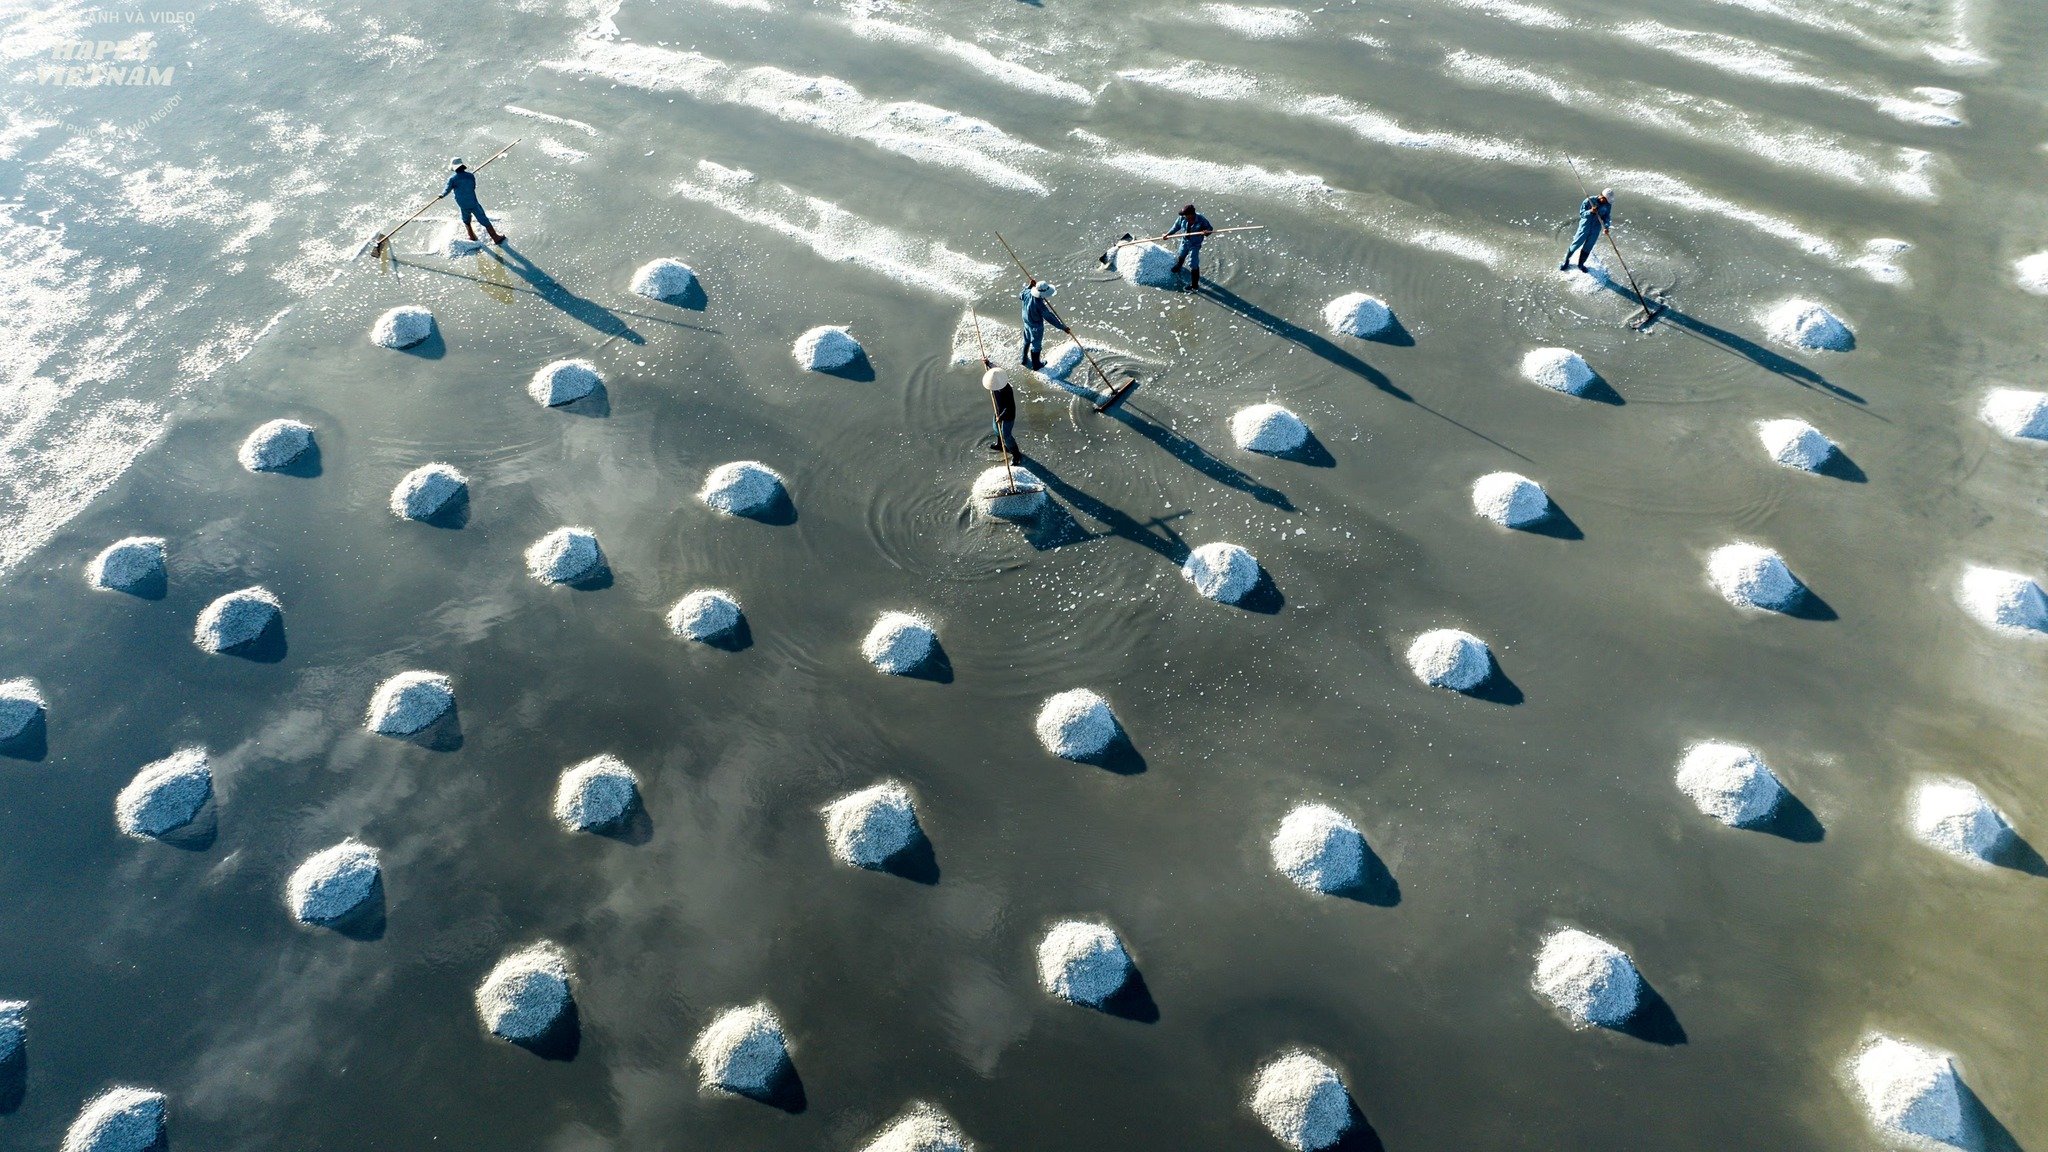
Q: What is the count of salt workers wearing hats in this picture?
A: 5